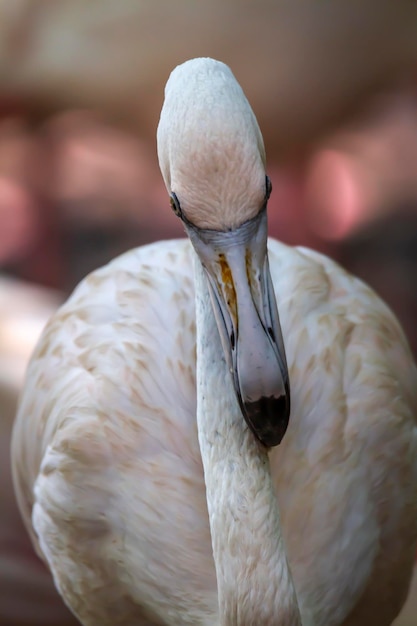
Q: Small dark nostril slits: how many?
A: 2